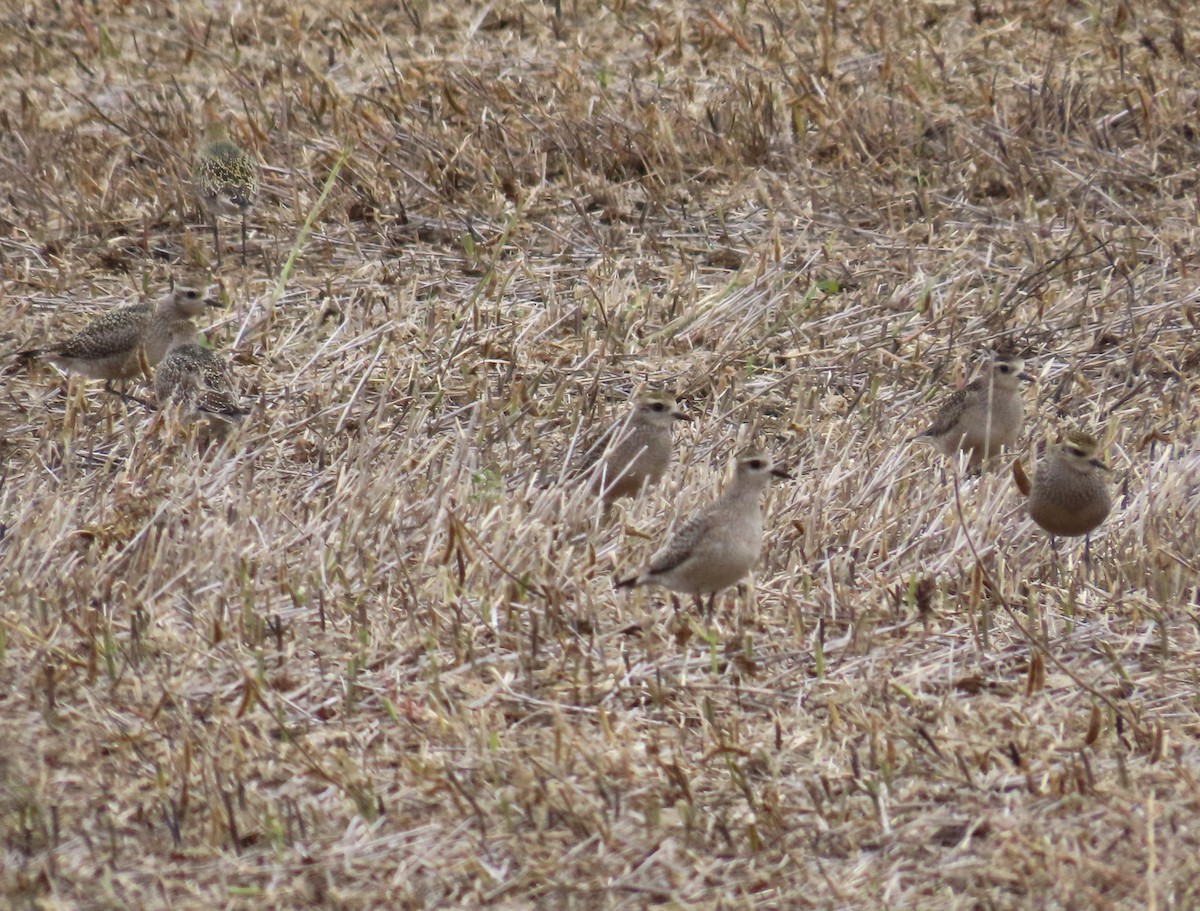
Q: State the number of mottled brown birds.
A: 7